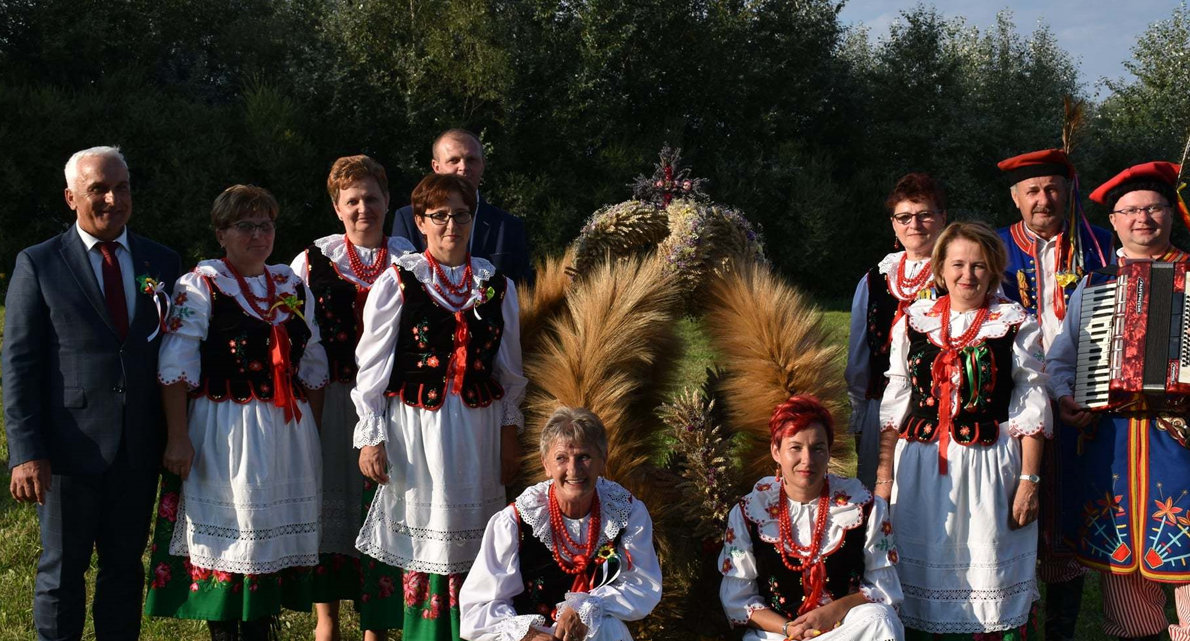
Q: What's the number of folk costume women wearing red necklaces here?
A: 7